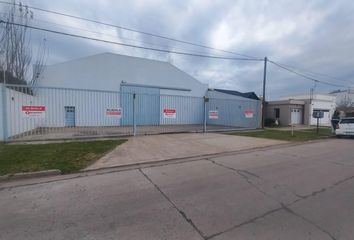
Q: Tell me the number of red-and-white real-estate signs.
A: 5